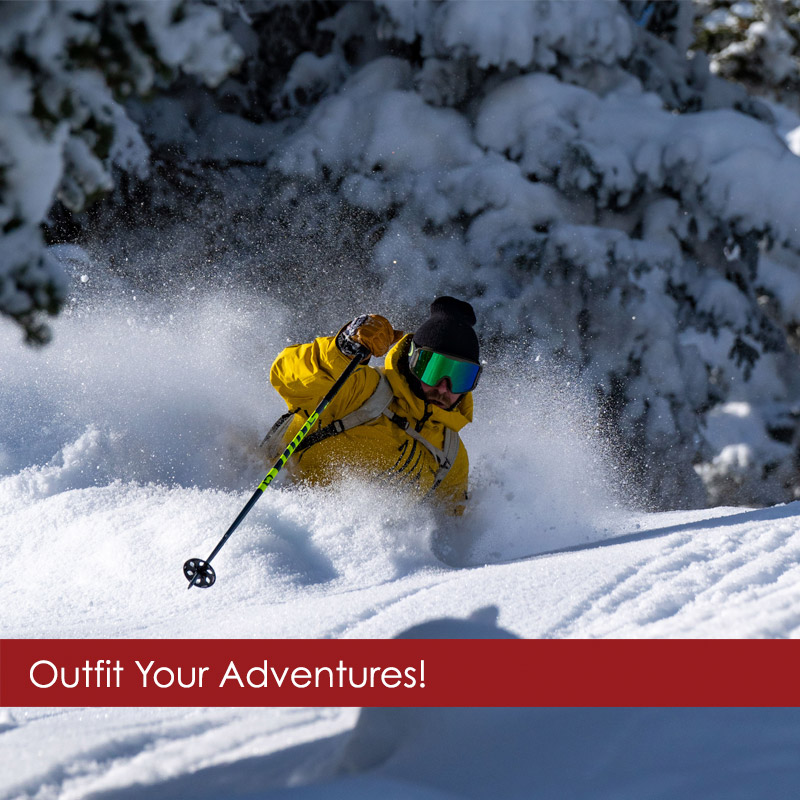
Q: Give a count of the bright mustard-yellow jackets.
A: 1